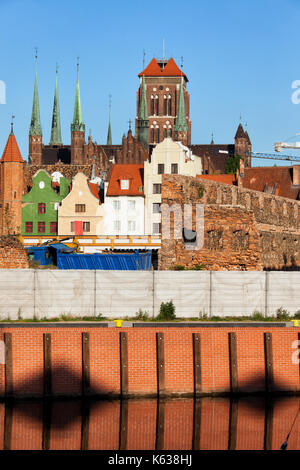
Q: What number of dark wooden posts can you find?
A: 8